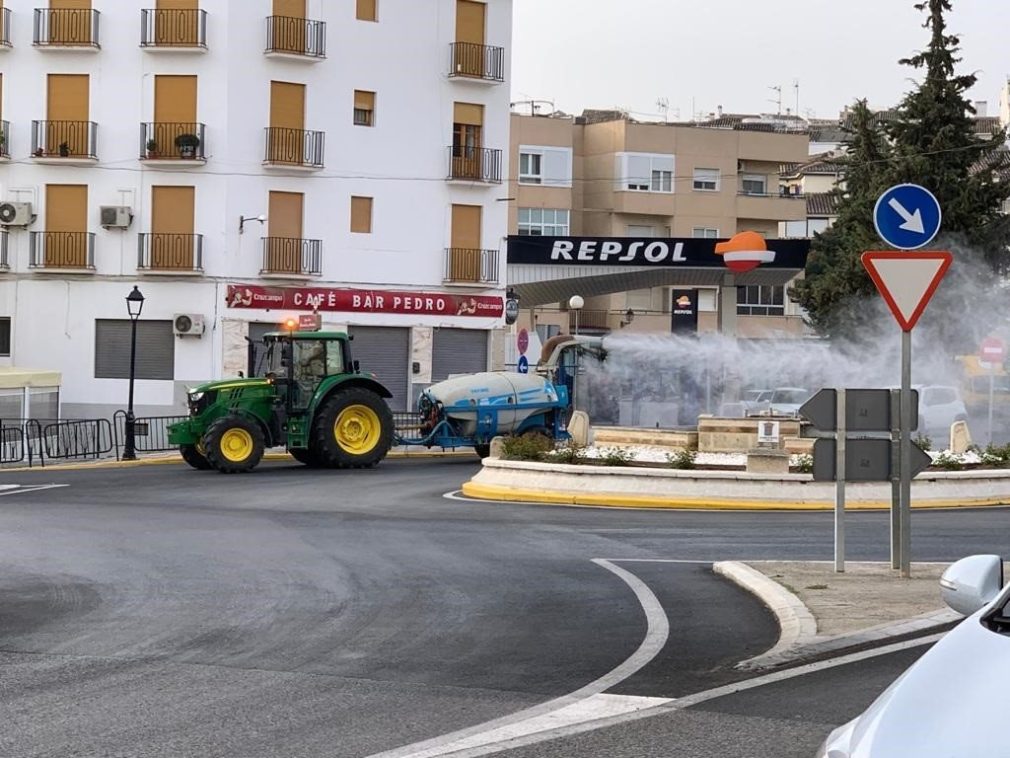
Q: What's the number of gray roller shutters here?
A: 4